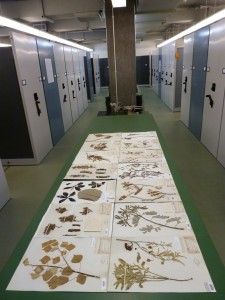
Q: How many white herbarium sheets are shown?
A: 14